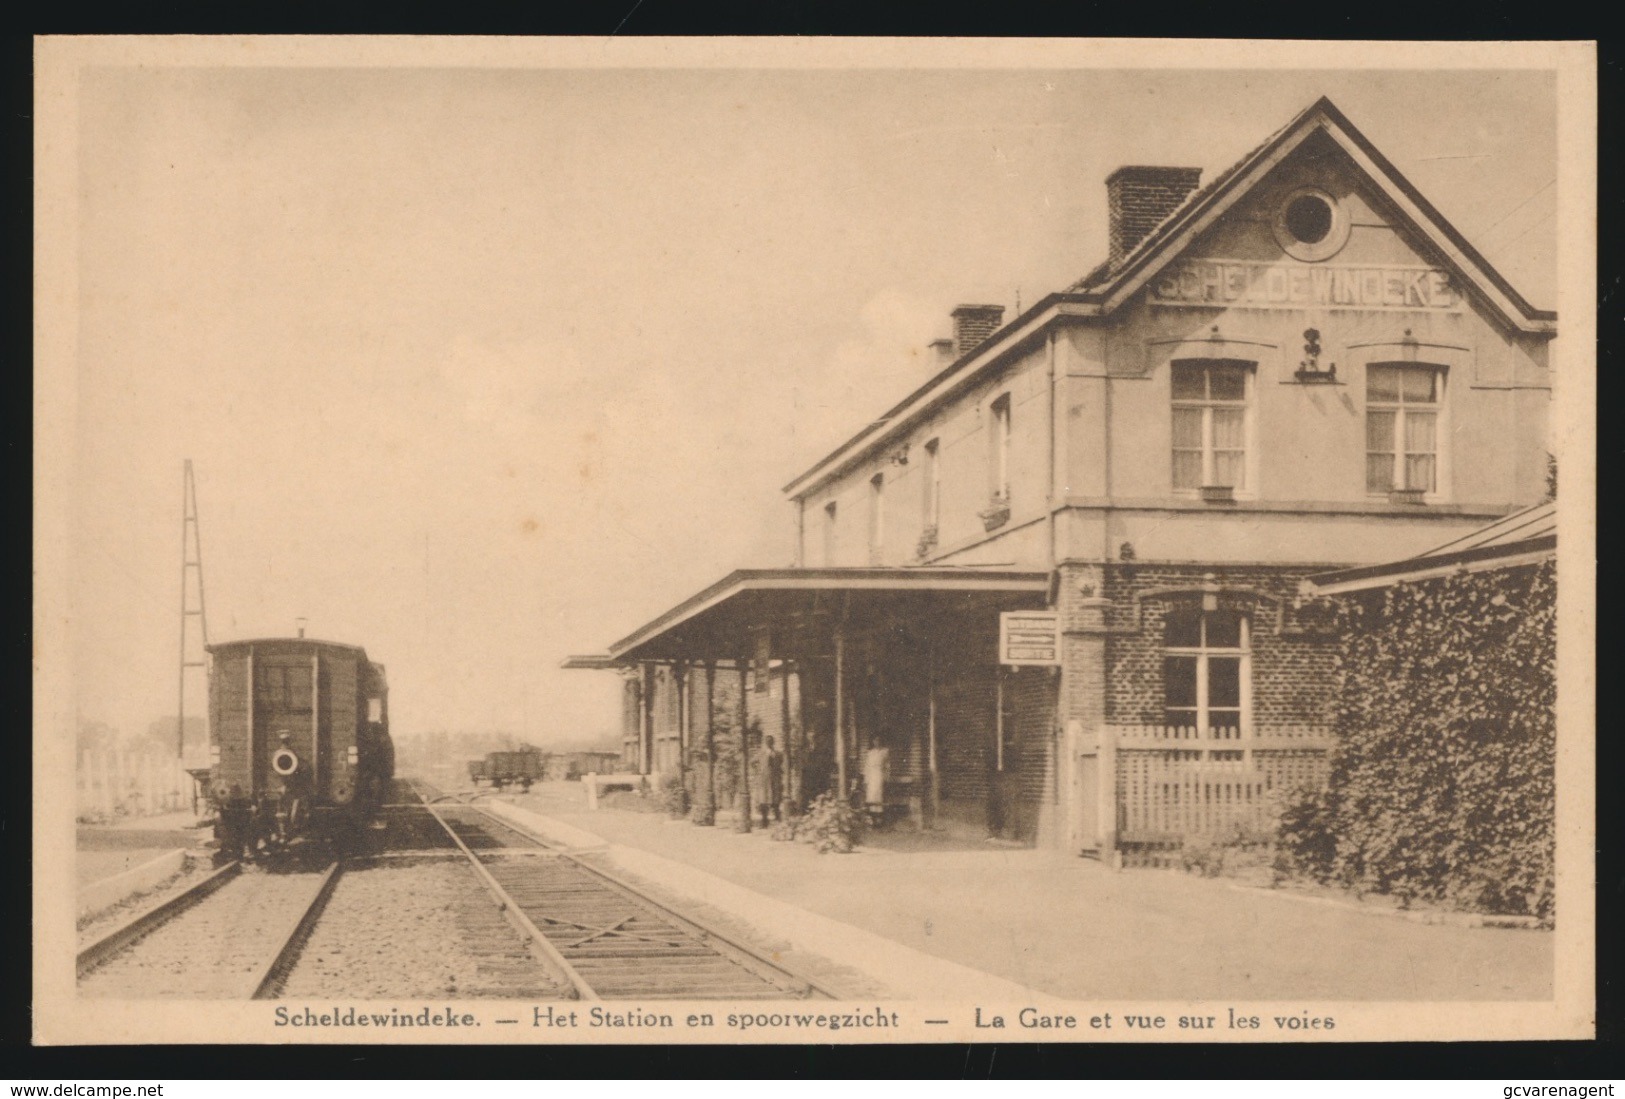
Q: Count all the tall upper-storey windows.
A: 6